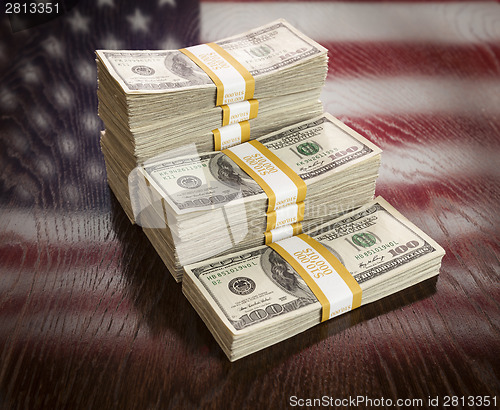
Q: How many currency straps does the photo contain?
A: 7